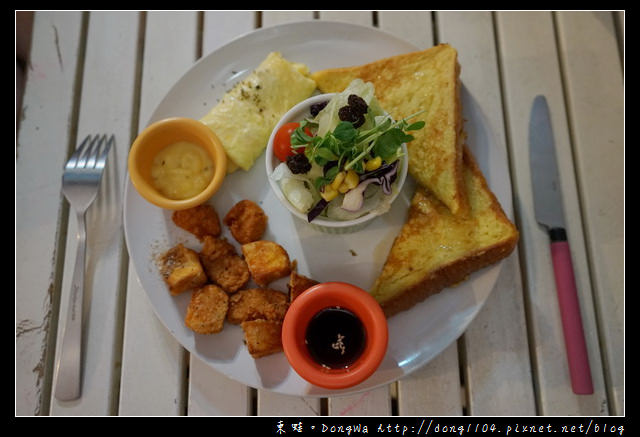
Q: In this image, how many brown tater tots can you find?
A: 9